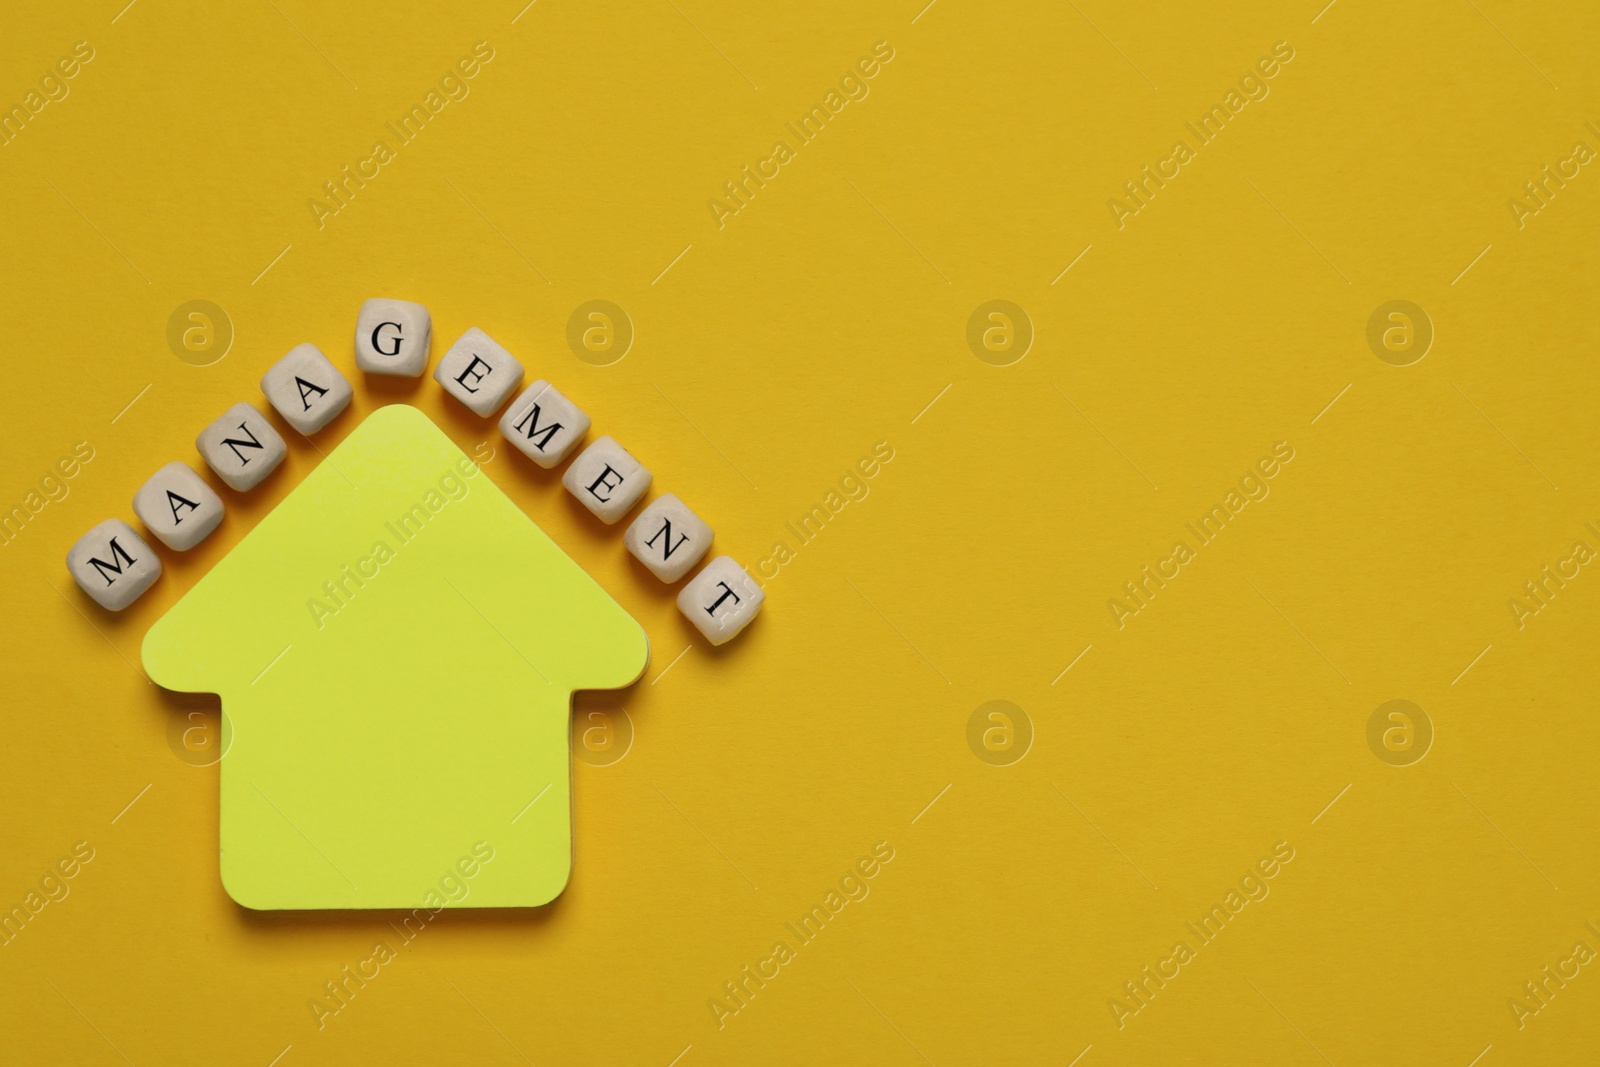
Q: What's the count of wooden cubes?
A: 10